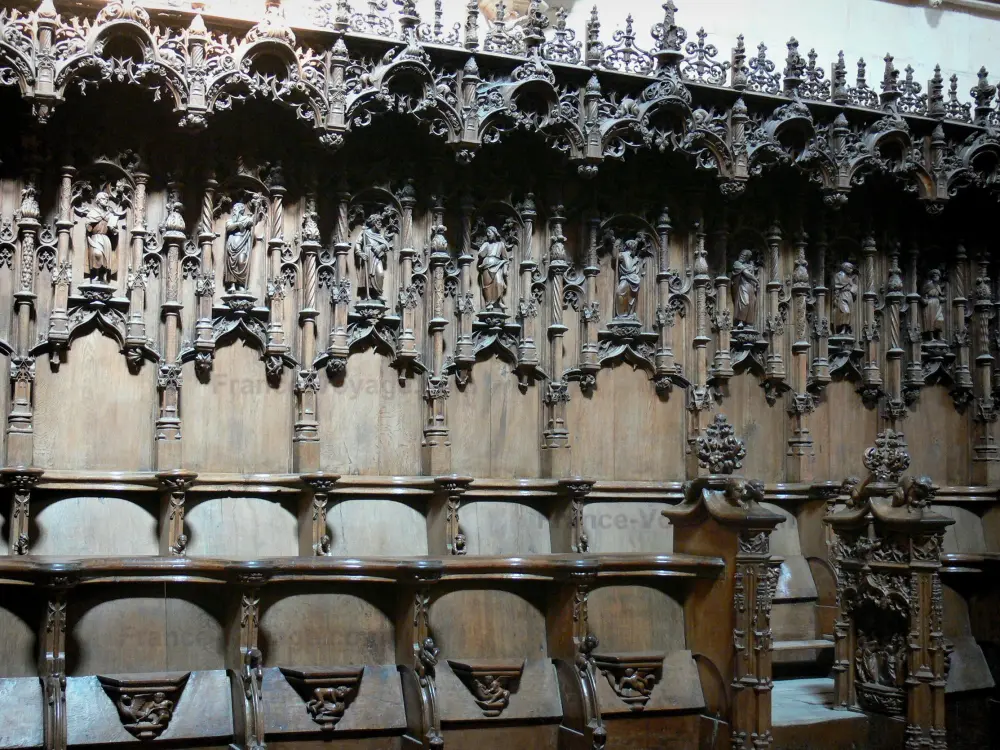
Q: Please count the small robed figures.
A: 8